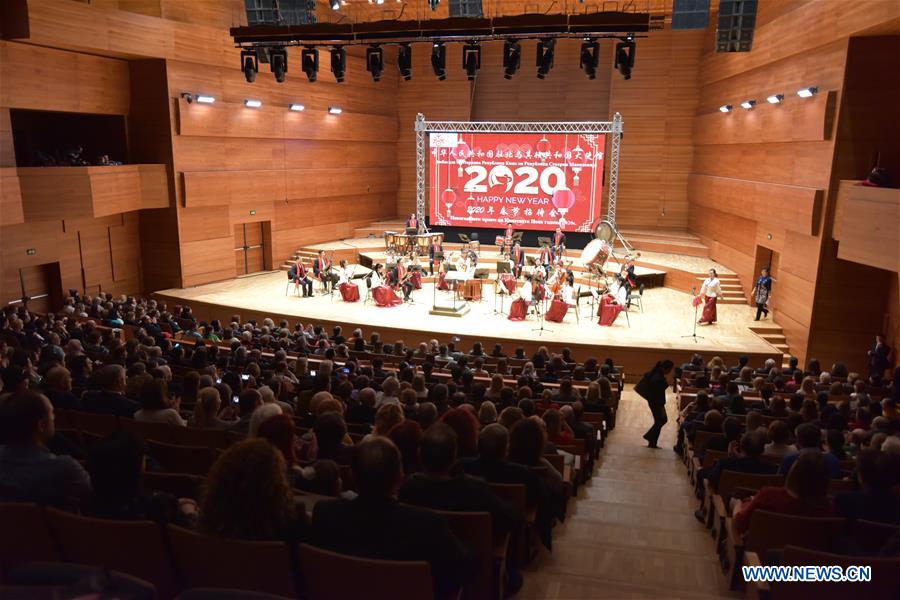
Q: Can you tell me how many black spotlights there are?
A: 12